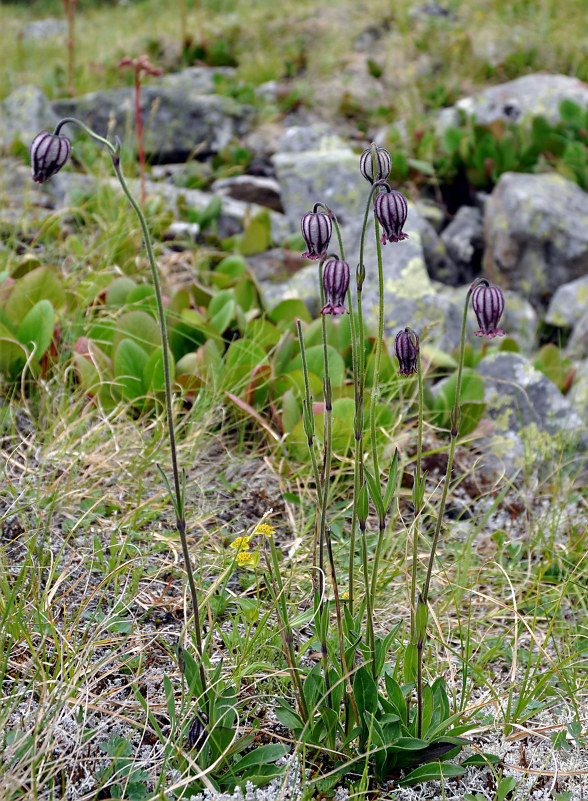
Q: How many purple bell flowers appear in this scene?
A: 7